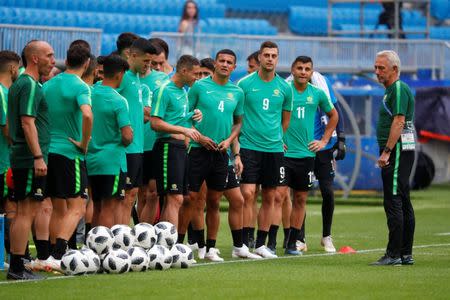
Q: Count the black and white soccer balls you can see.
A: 10